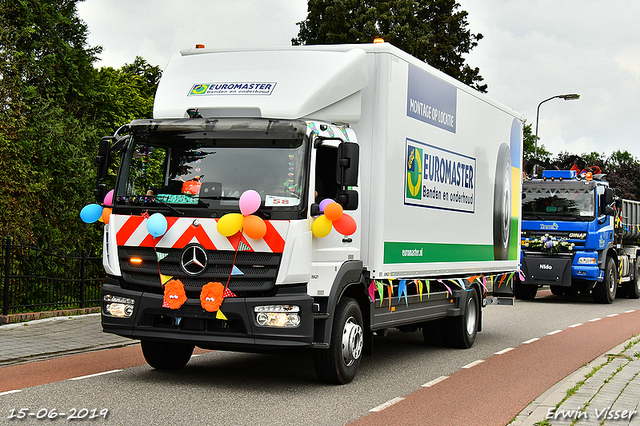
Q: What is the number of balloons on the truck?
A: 12